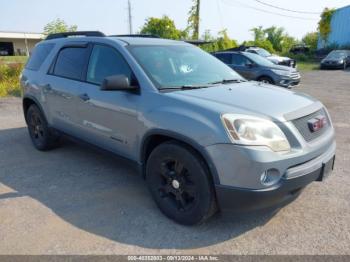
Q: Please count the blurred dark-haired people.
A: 0